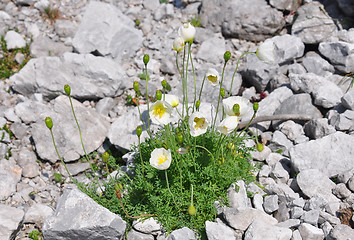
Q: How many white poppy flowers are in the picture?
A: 10